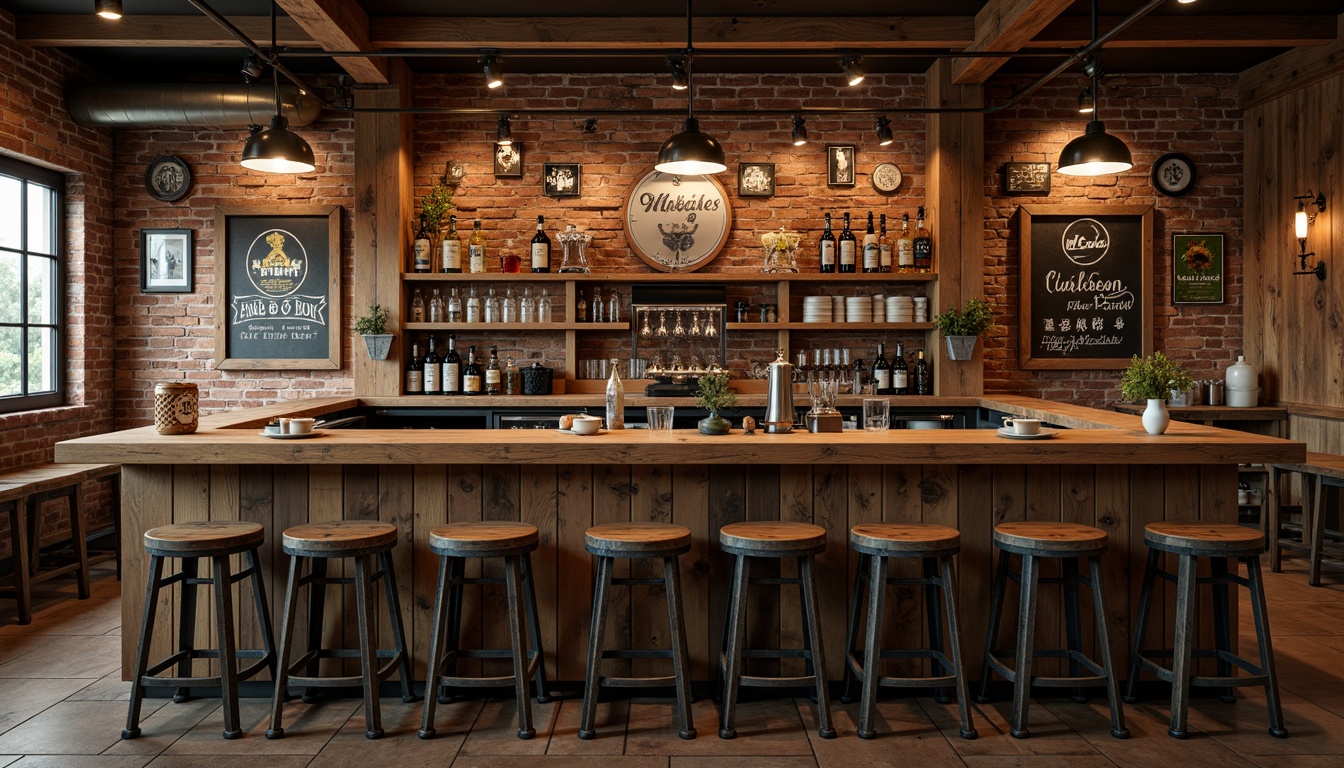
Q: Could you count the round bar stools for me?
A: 8